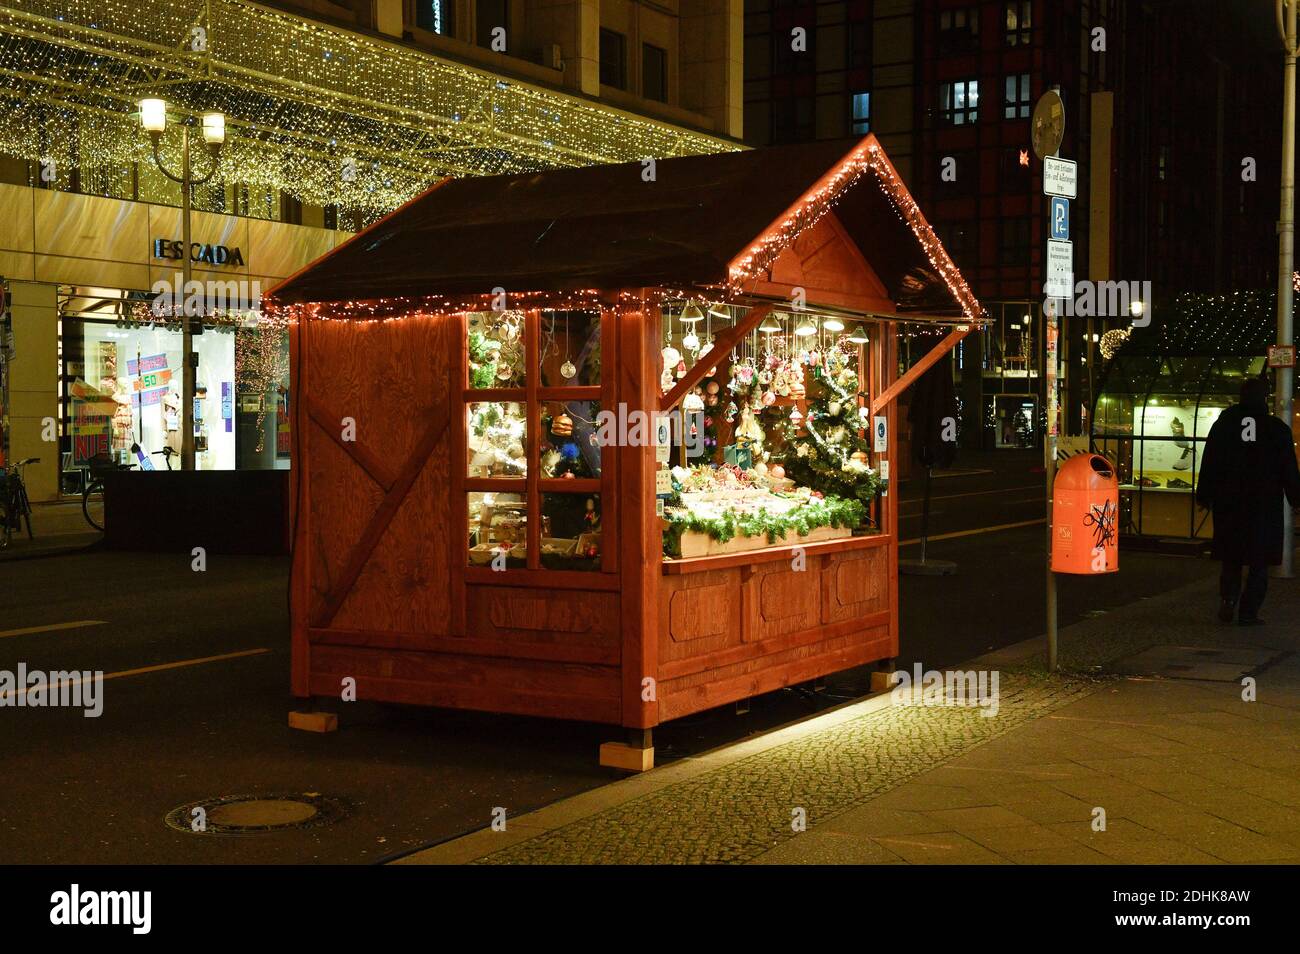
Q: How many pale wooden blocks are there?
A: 3